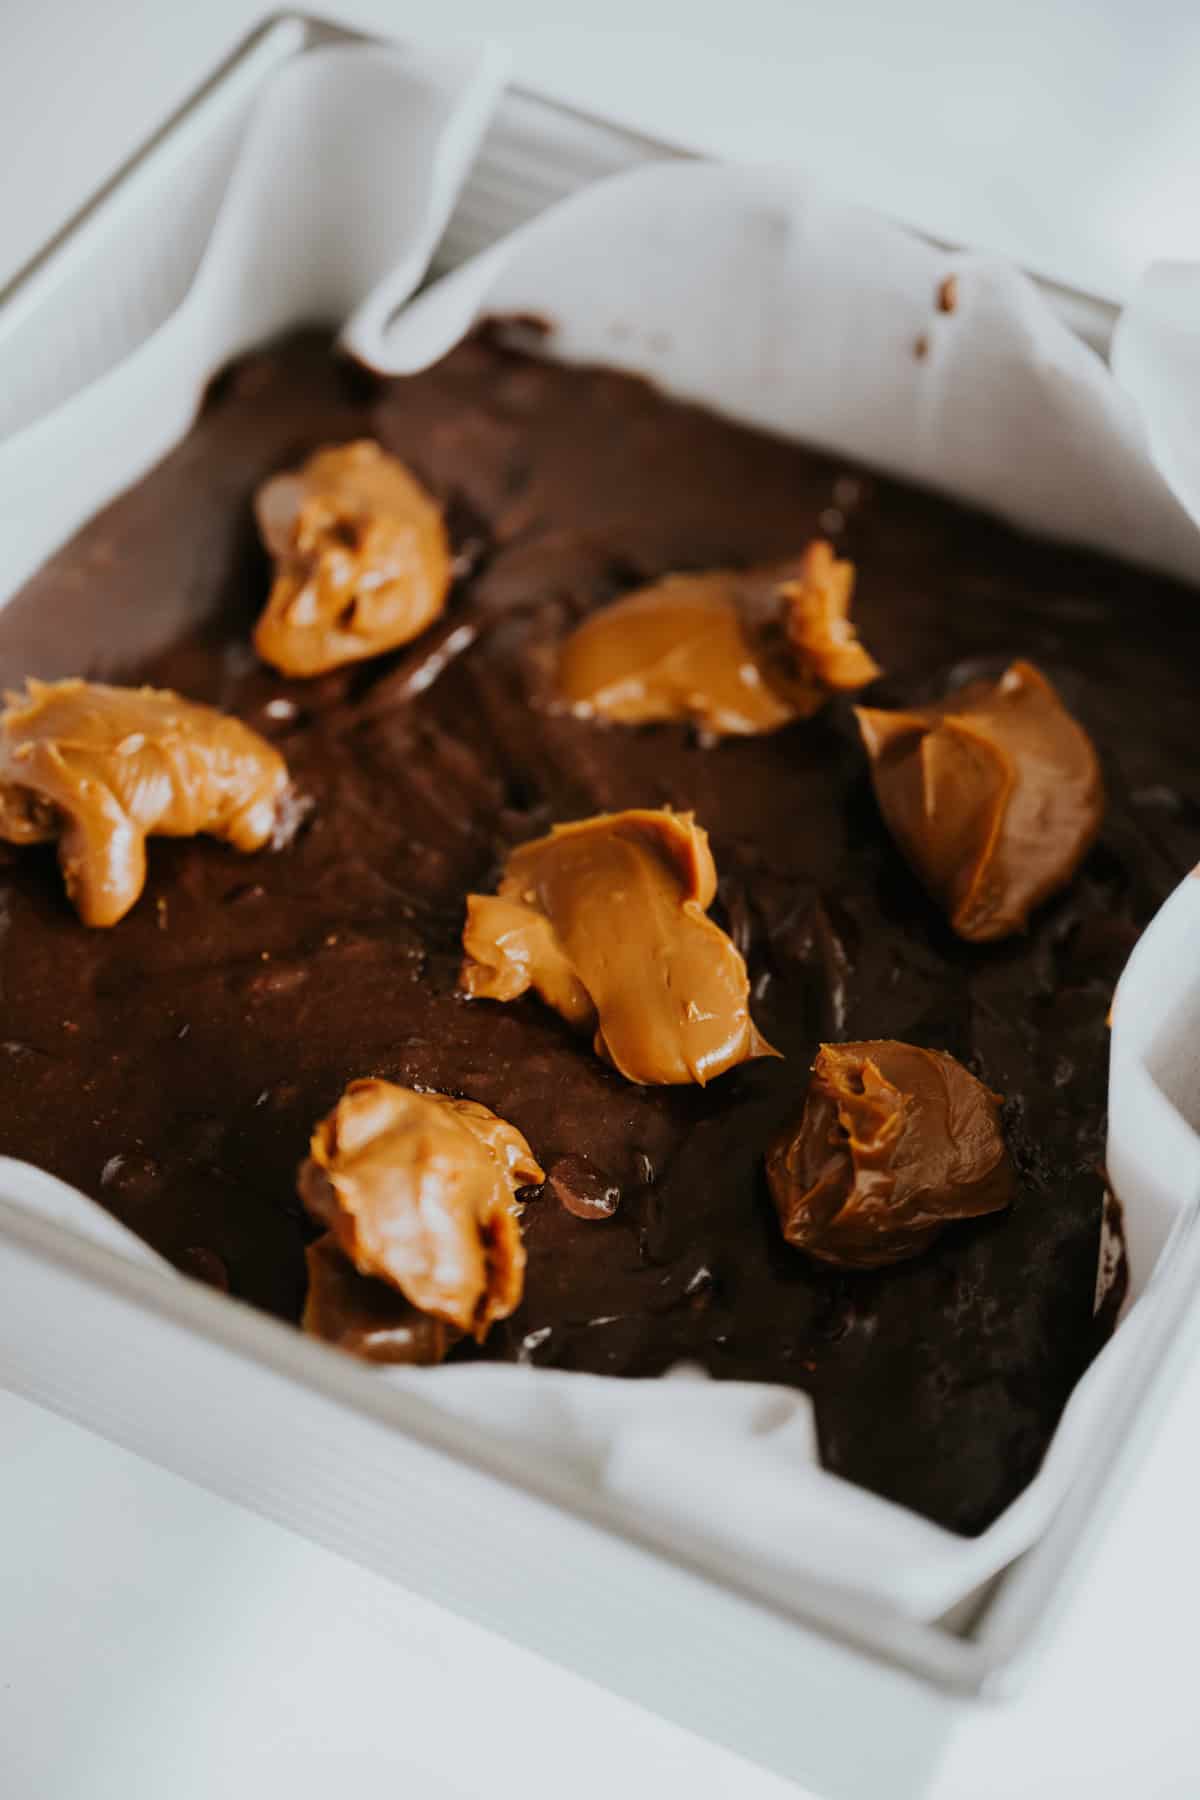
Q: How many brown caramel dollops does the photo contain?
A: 7